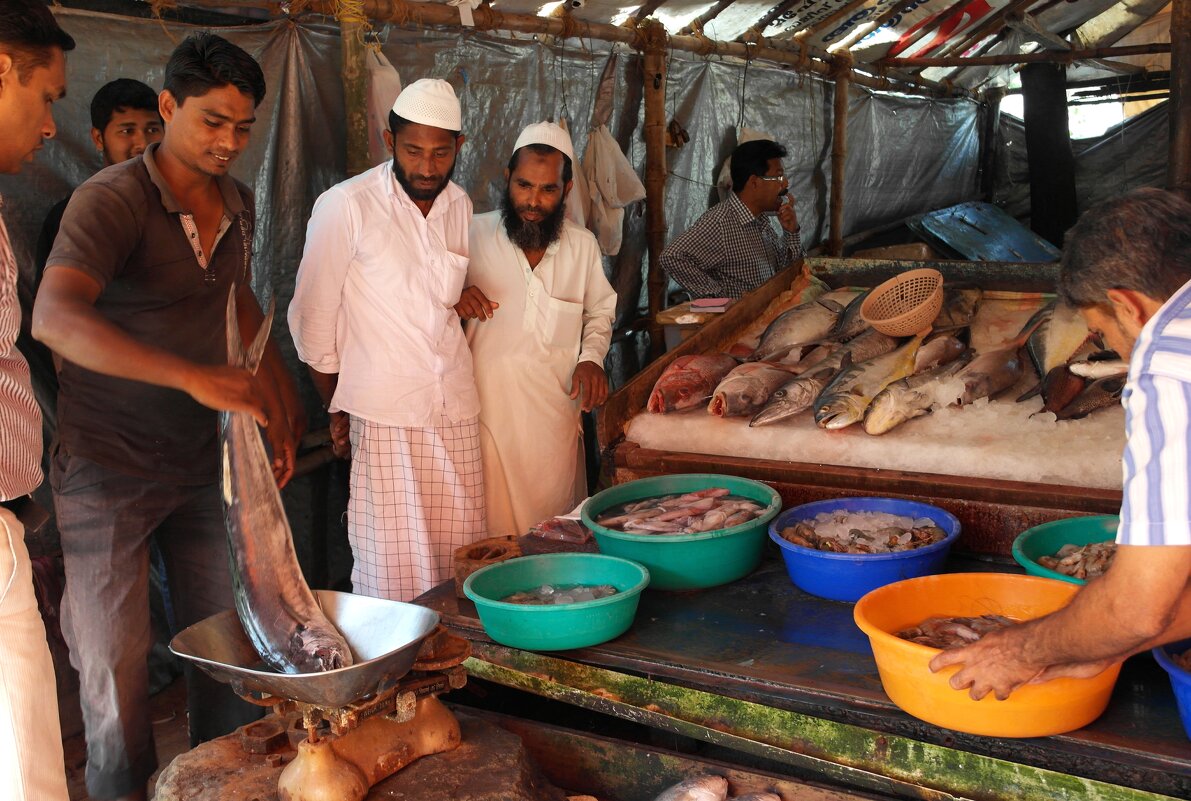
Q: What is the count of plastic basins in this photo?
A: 6